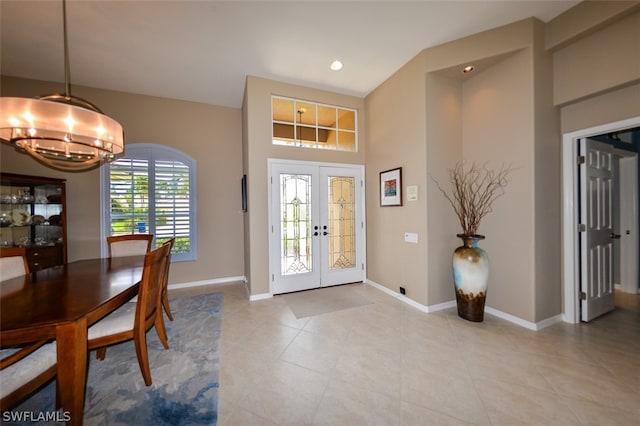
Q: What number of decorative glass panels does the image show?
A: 2